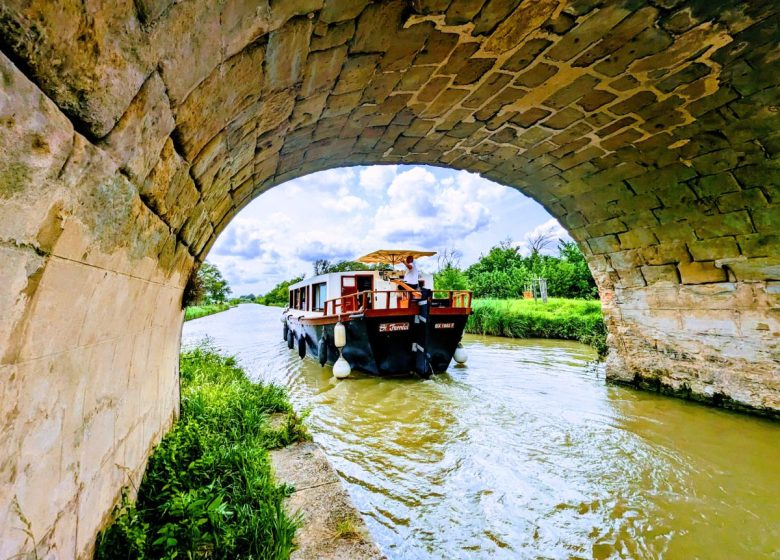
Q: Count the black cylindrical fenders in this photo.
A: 4